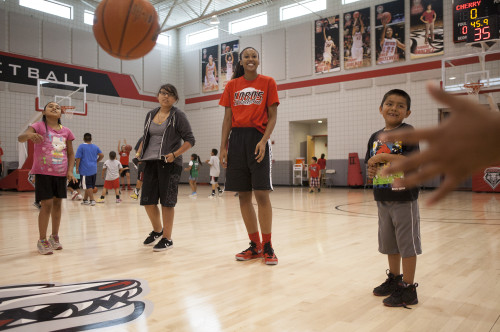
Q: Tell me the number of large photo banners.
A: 6